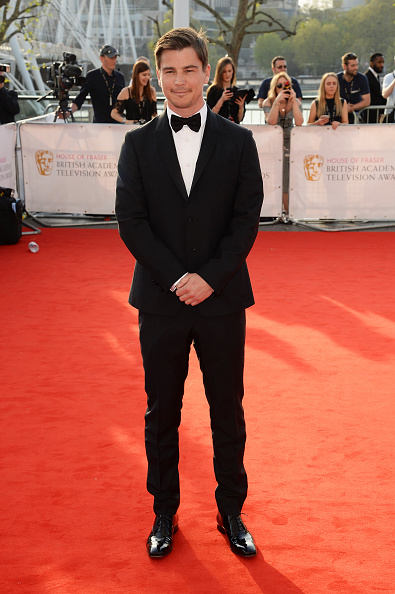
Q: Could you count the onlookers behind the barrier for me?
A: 11